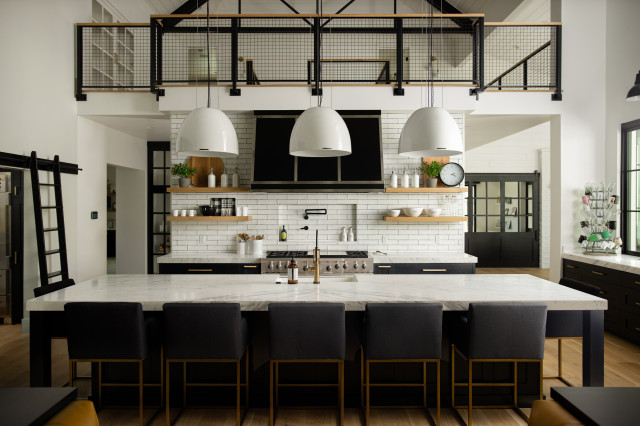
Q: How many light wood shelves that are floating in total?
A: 4